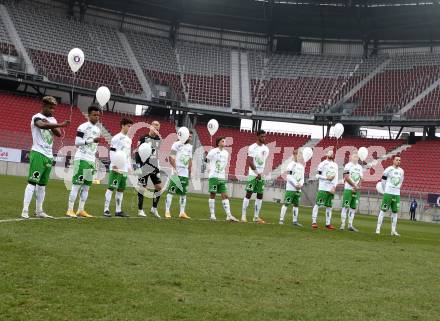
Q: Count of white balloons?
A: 10